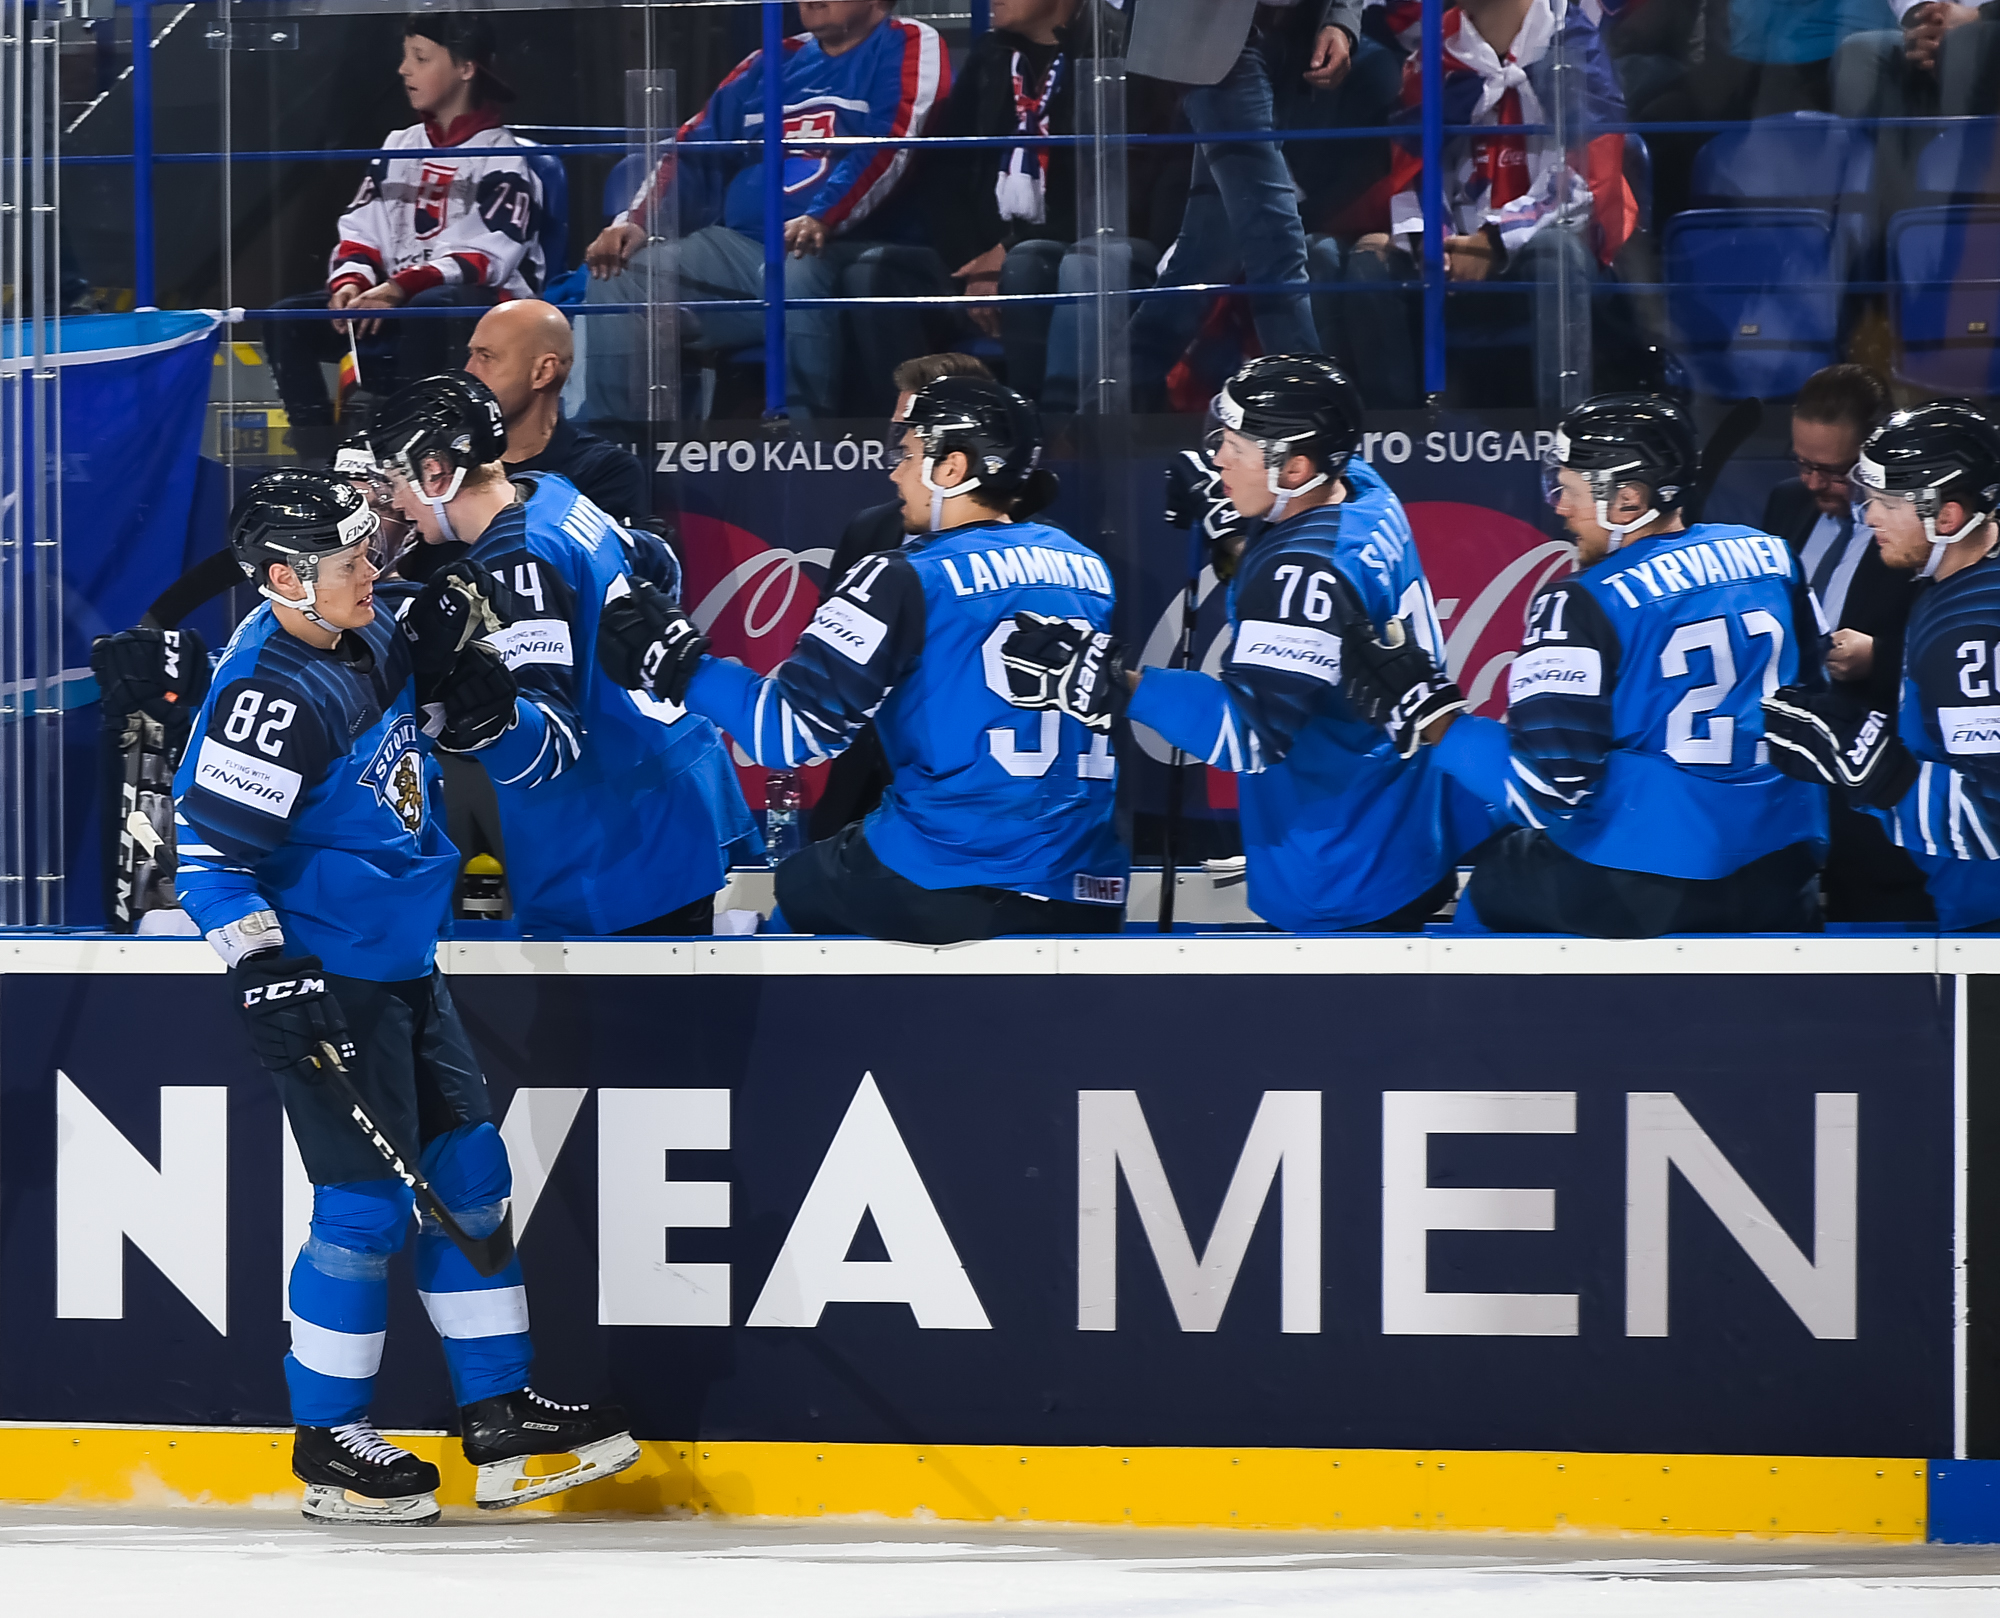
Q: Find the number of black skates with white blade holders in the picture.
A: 2